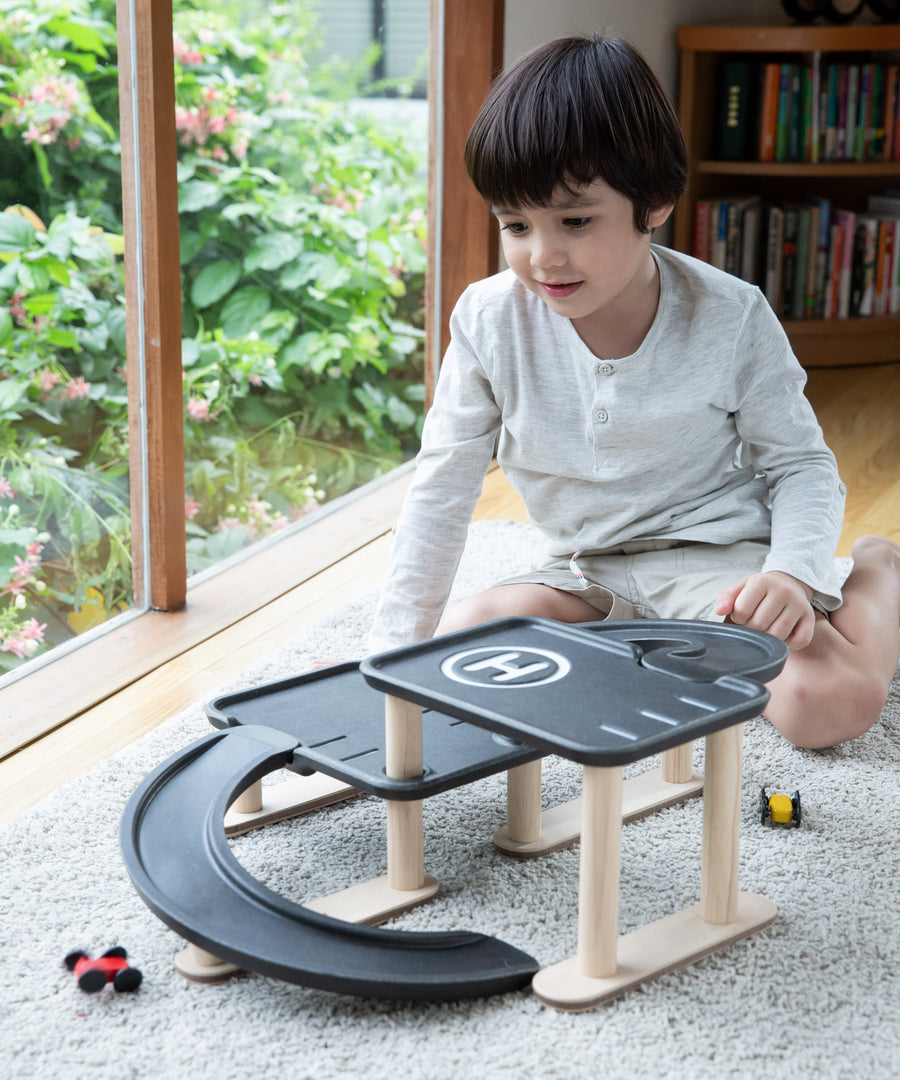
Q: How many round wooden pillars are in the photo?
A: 7